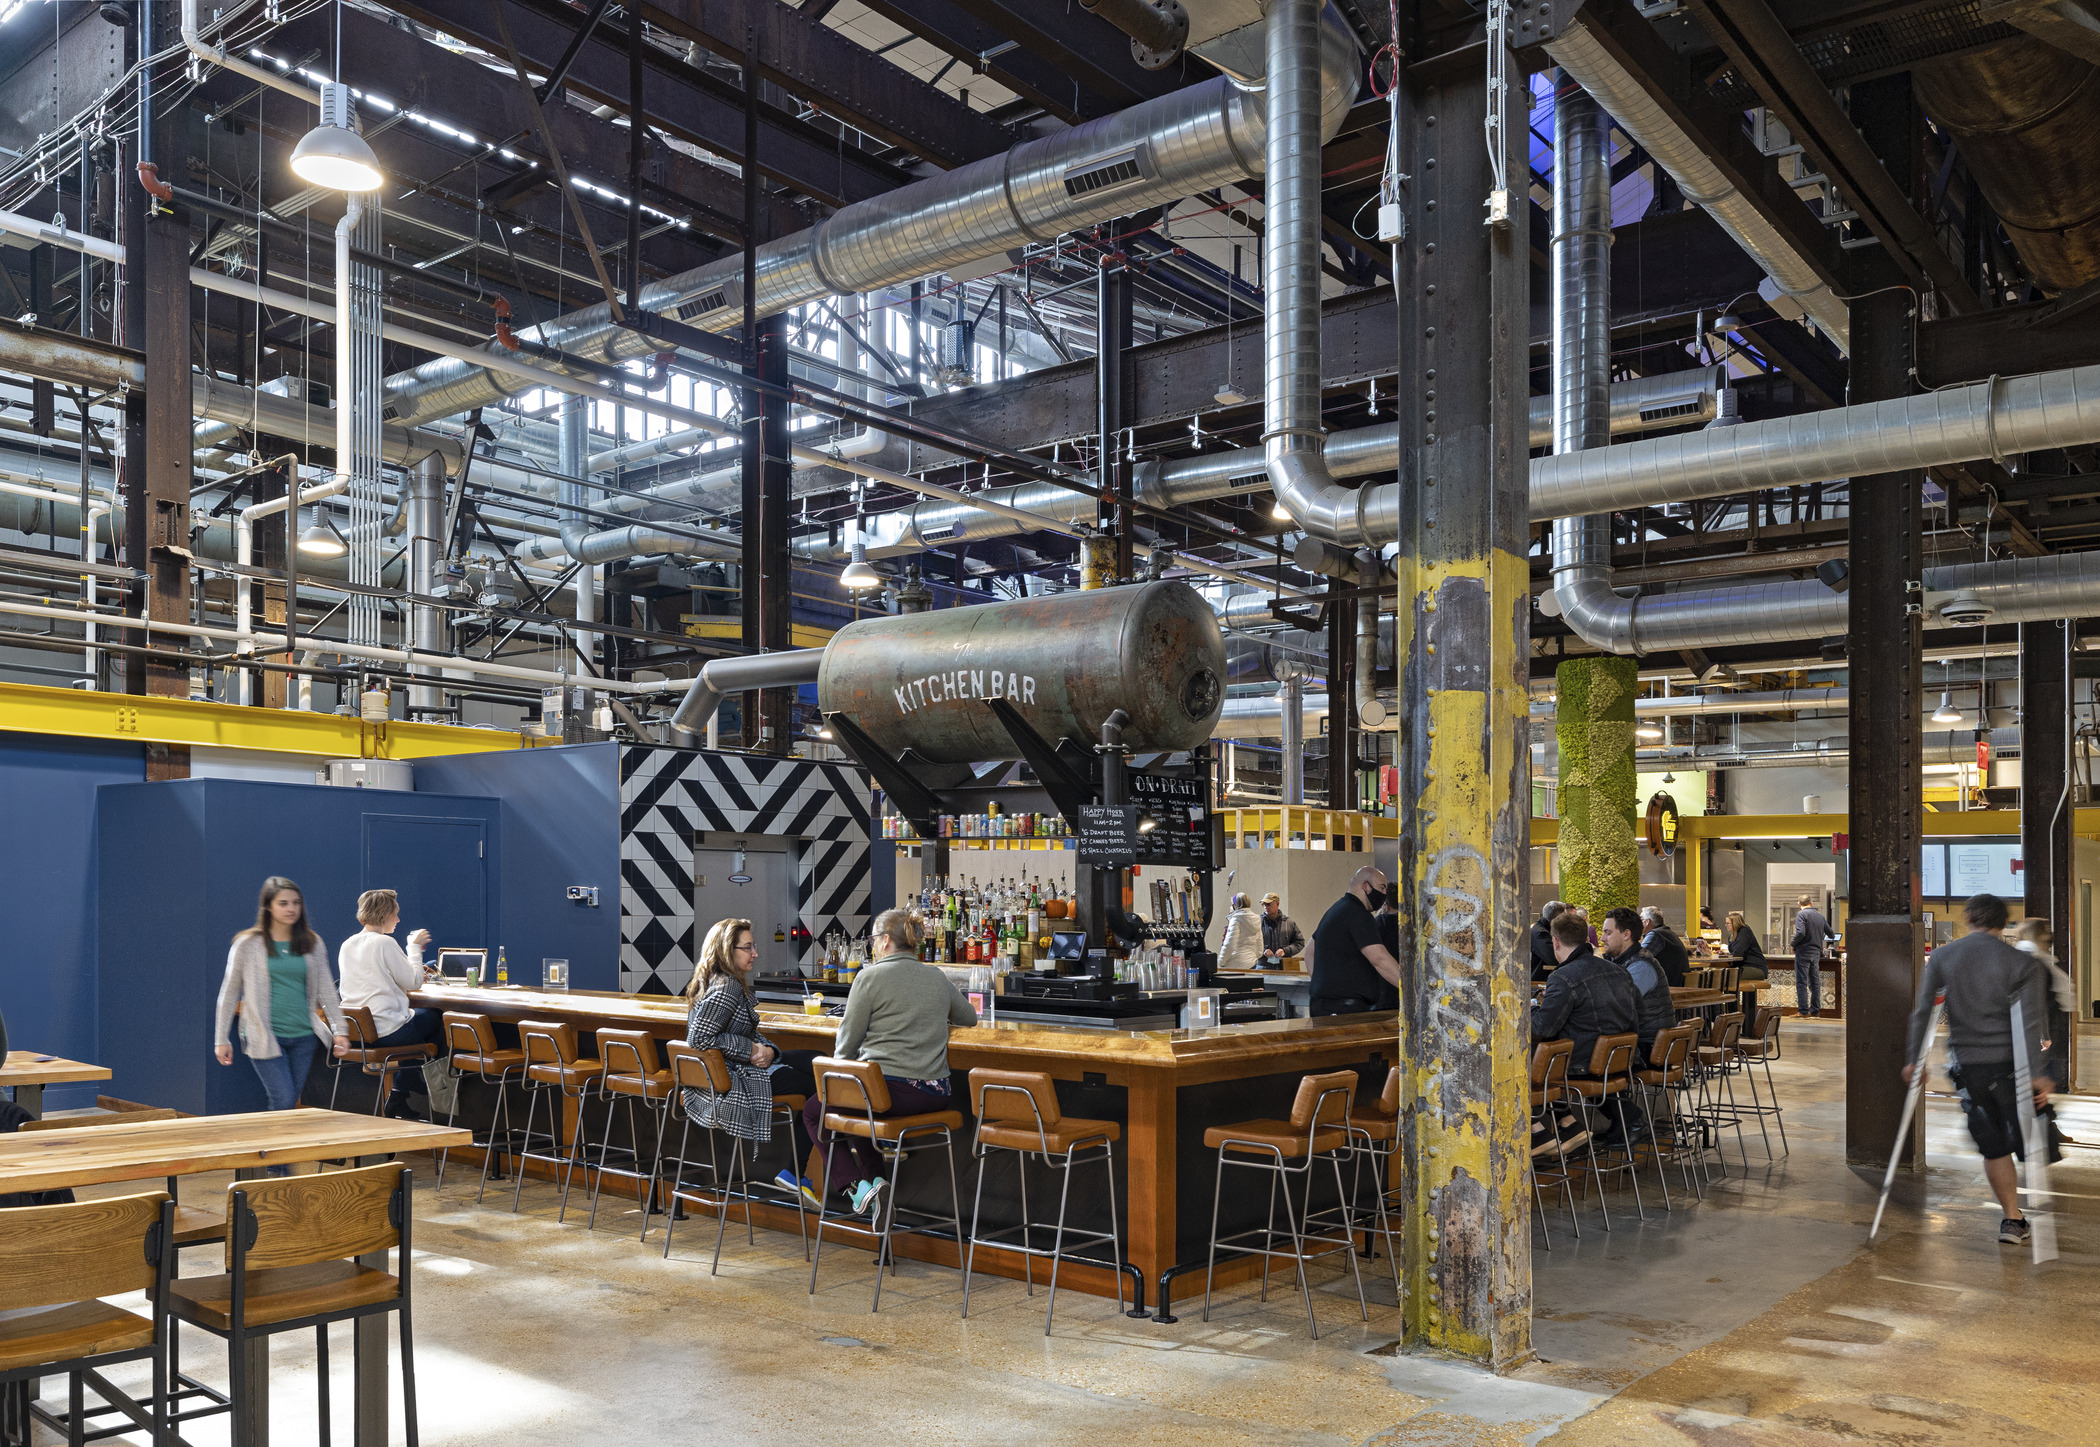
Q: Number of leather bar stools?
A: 15